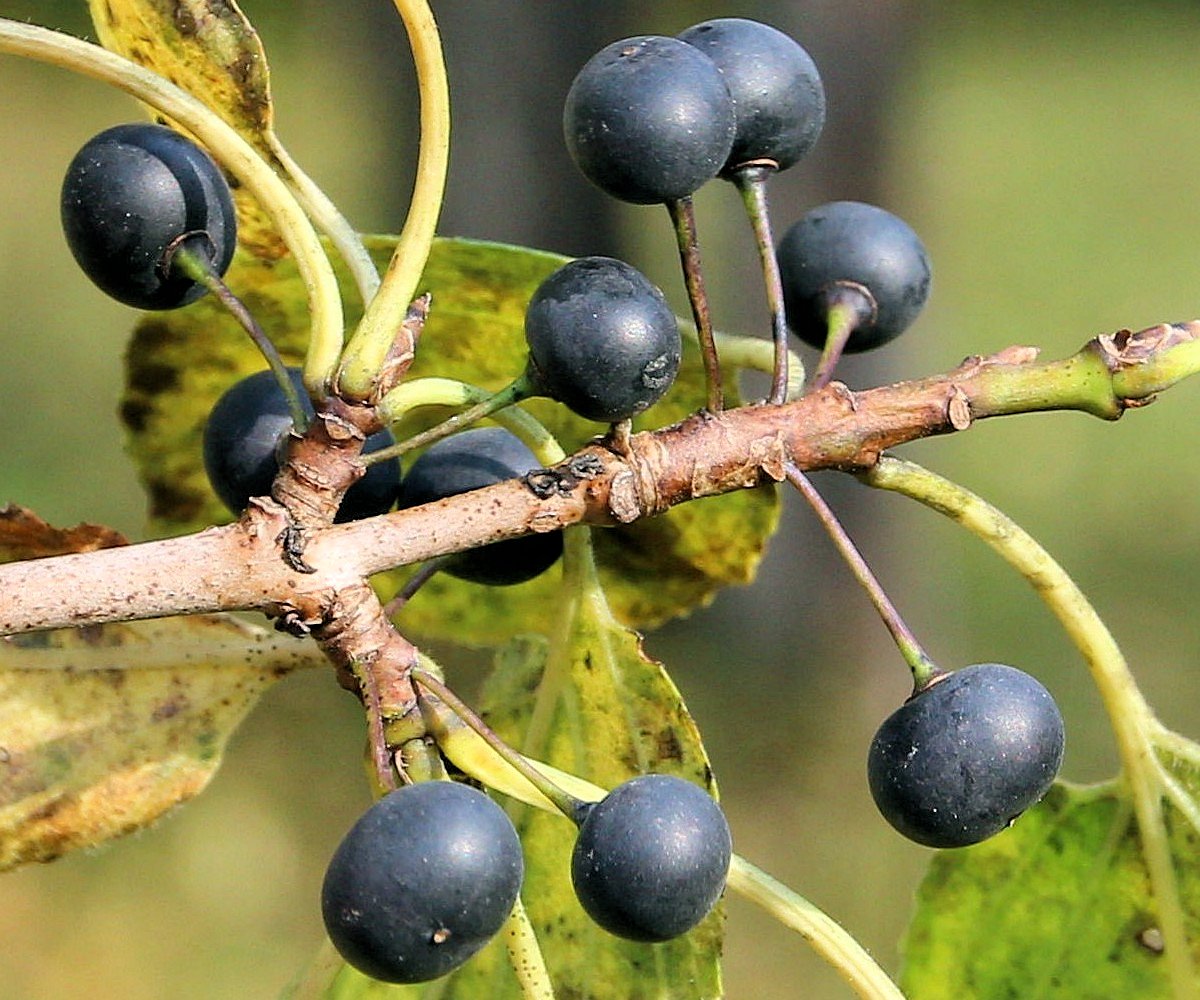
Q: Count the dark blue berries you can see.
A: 10